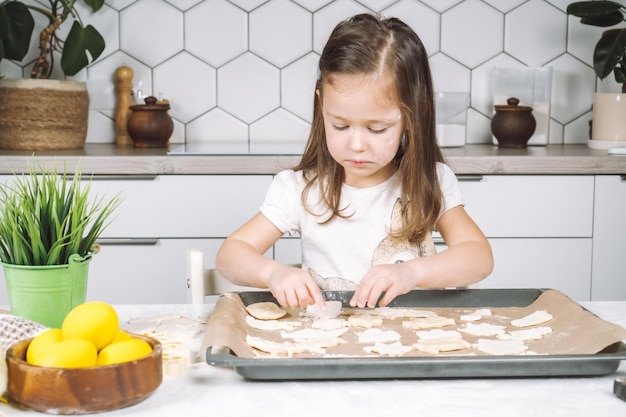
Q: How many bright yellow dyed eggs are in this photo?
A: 5